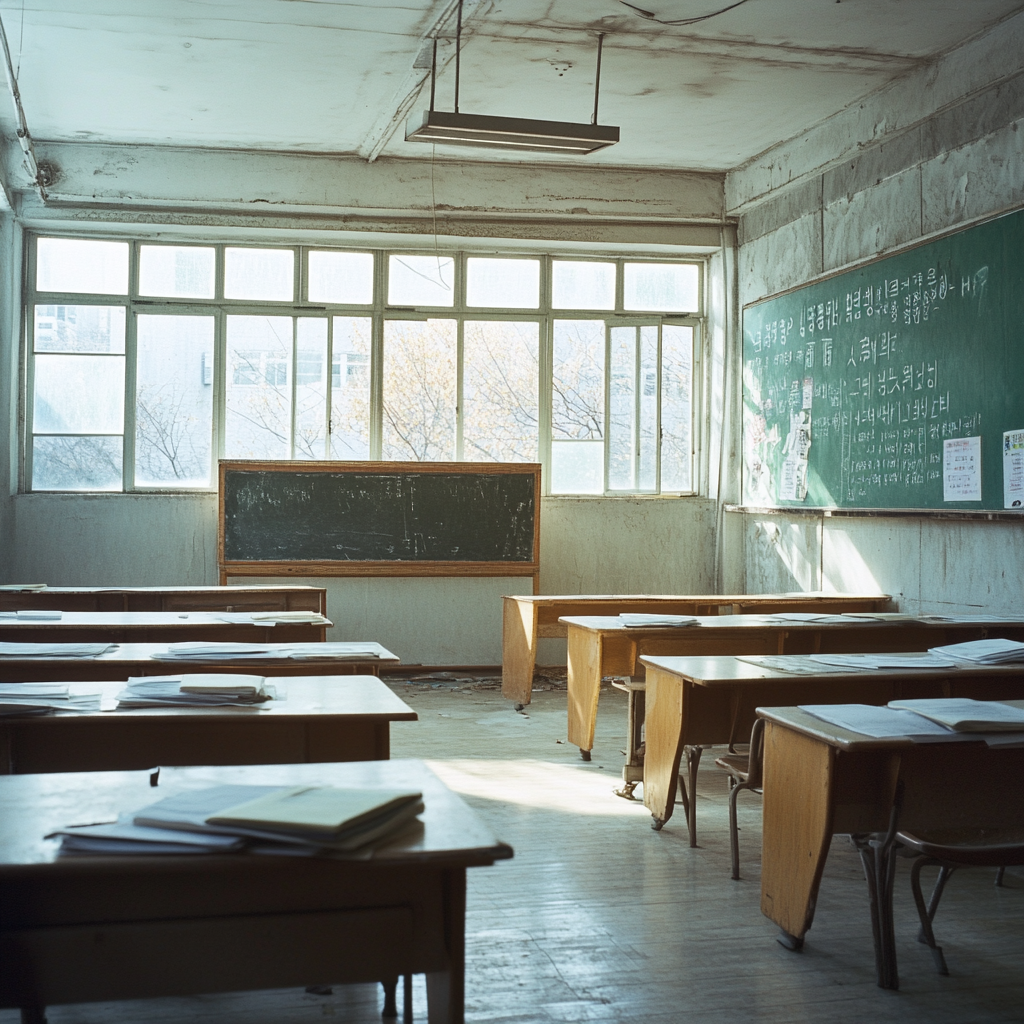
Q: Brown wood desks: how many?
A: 9